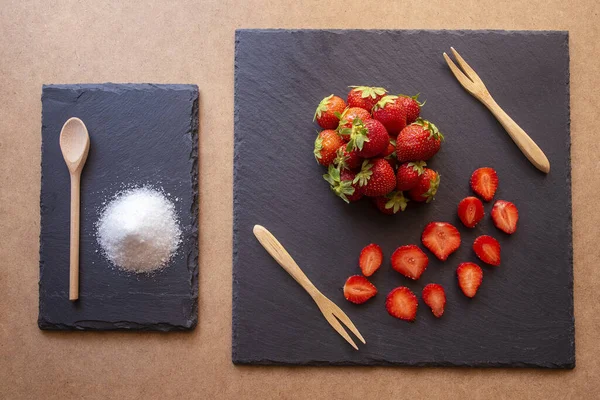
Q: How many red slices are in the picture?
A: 11